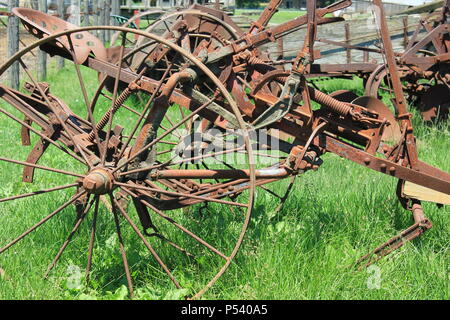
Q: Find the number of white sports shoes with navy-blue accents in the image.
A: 0